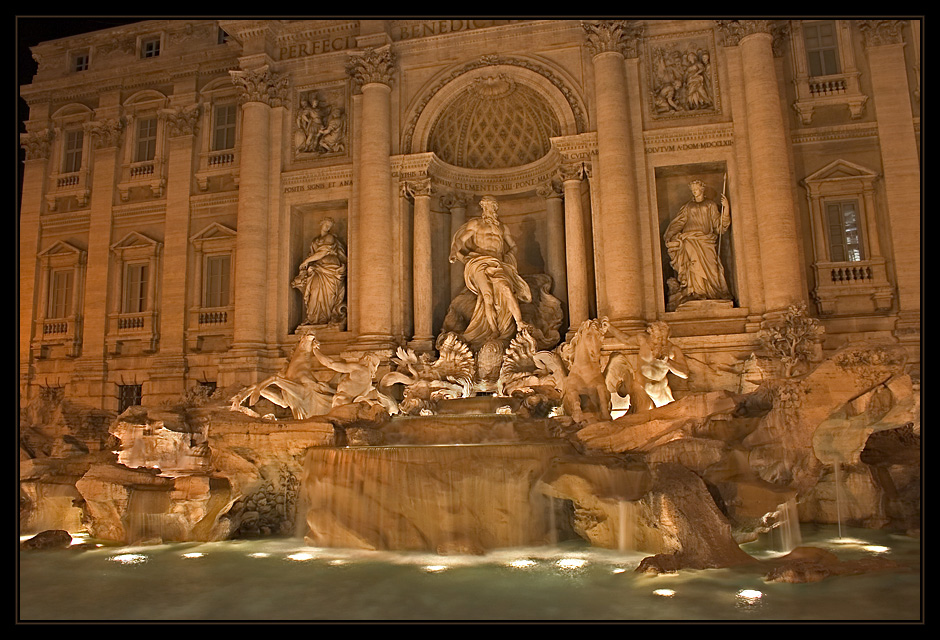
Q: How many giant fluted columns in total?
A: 4